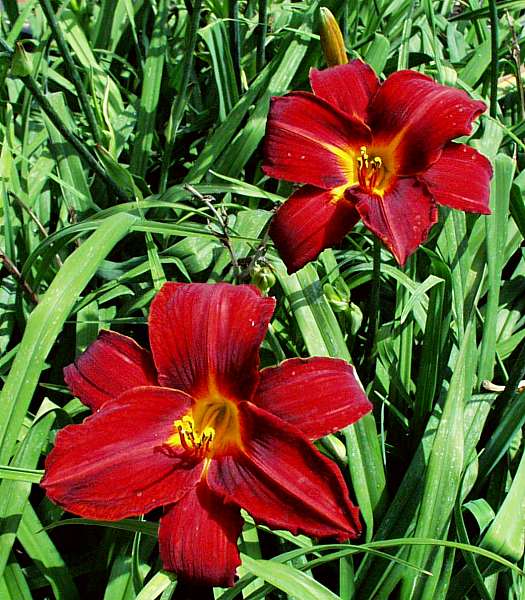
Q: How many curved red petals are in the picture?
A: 12